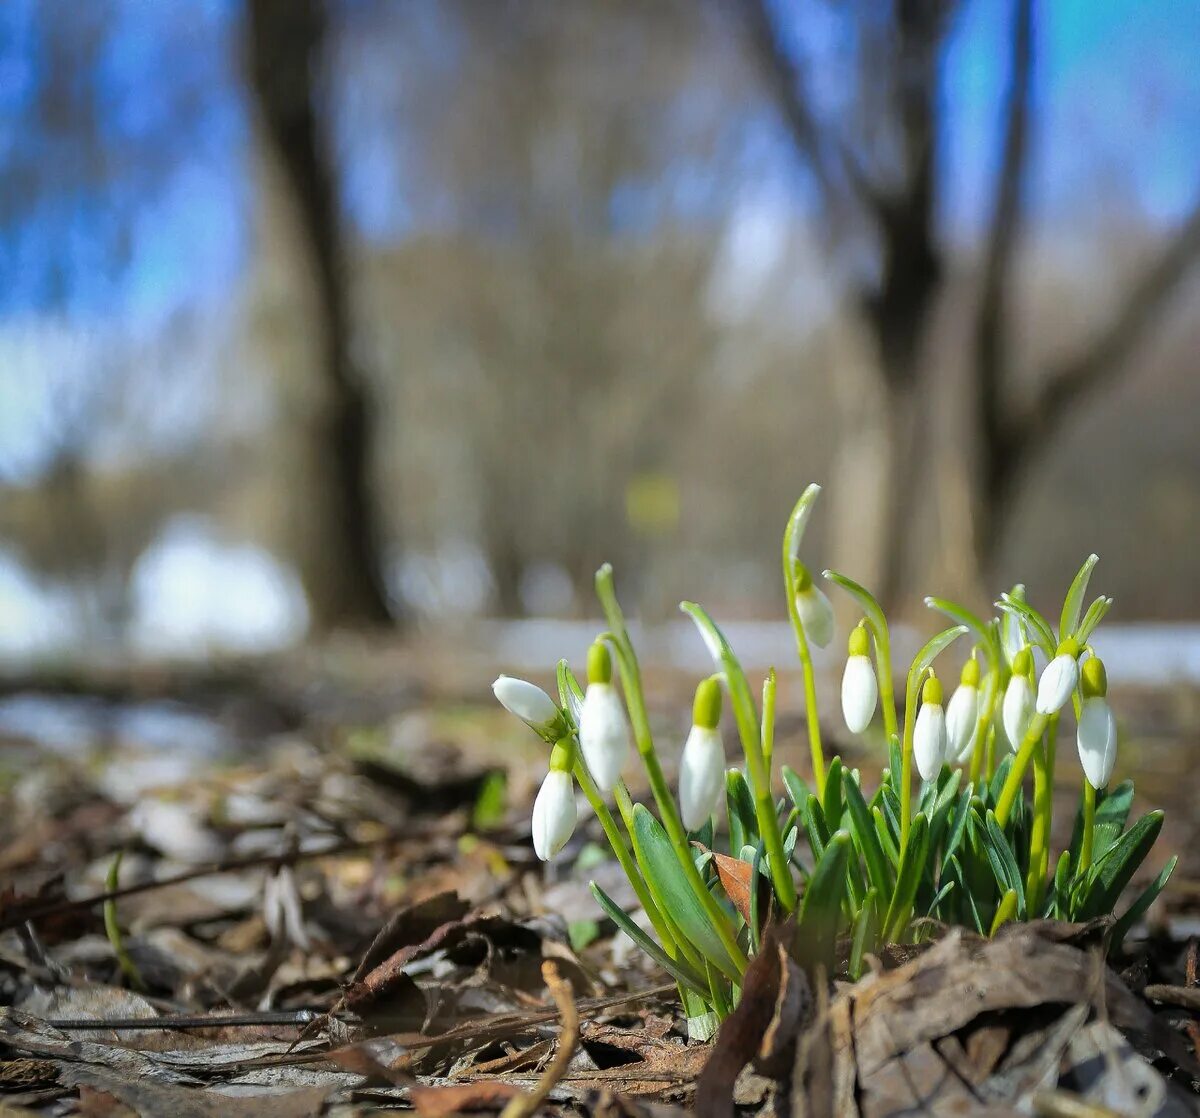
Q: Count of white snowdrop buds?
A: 11